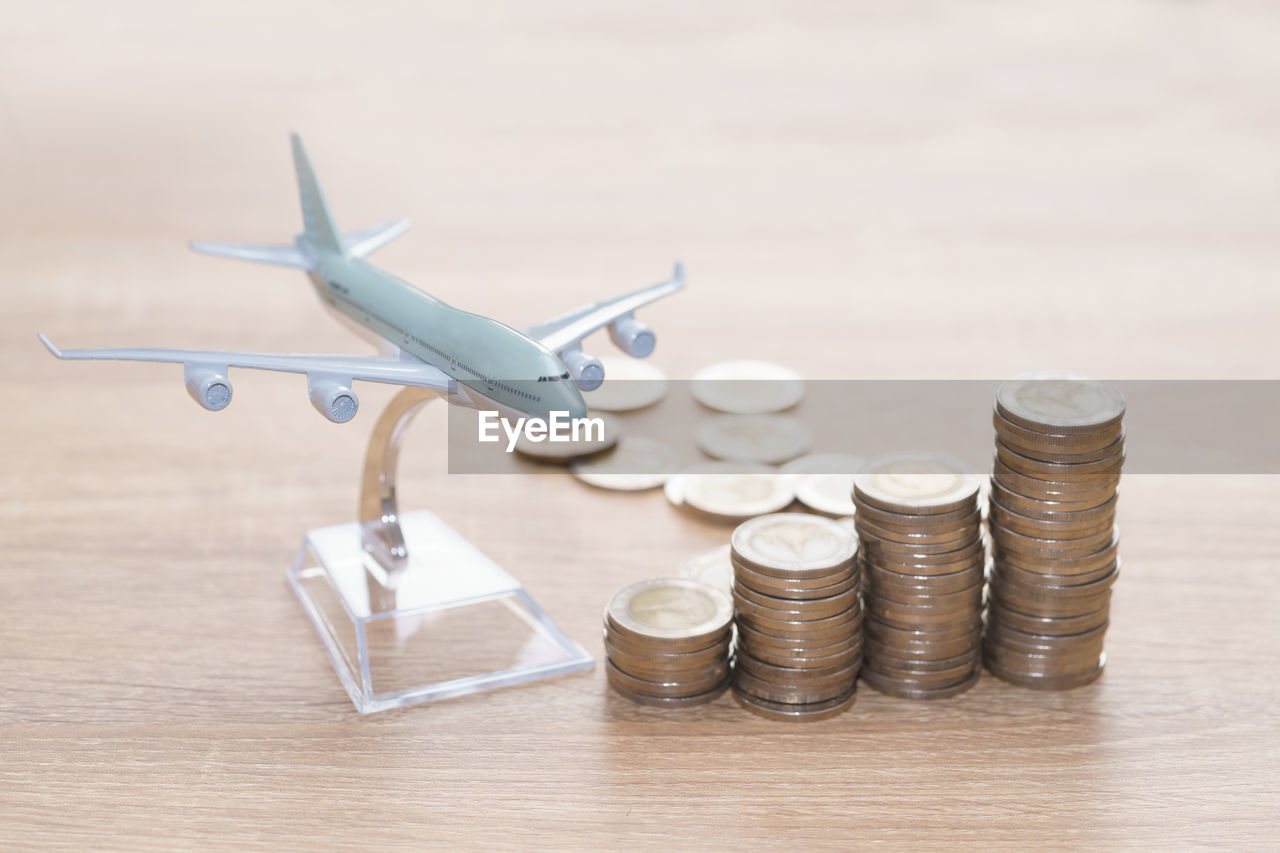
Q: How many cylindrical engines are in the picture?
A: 4